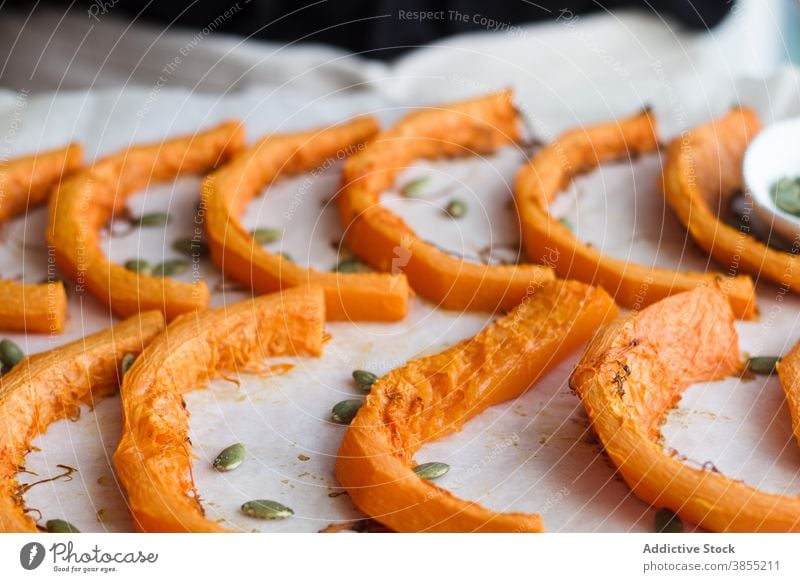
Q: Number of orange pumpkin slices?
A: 11